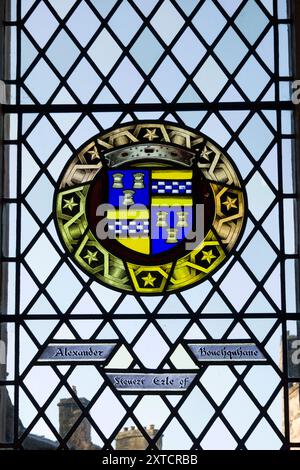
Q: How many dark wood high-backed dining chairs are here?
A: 0